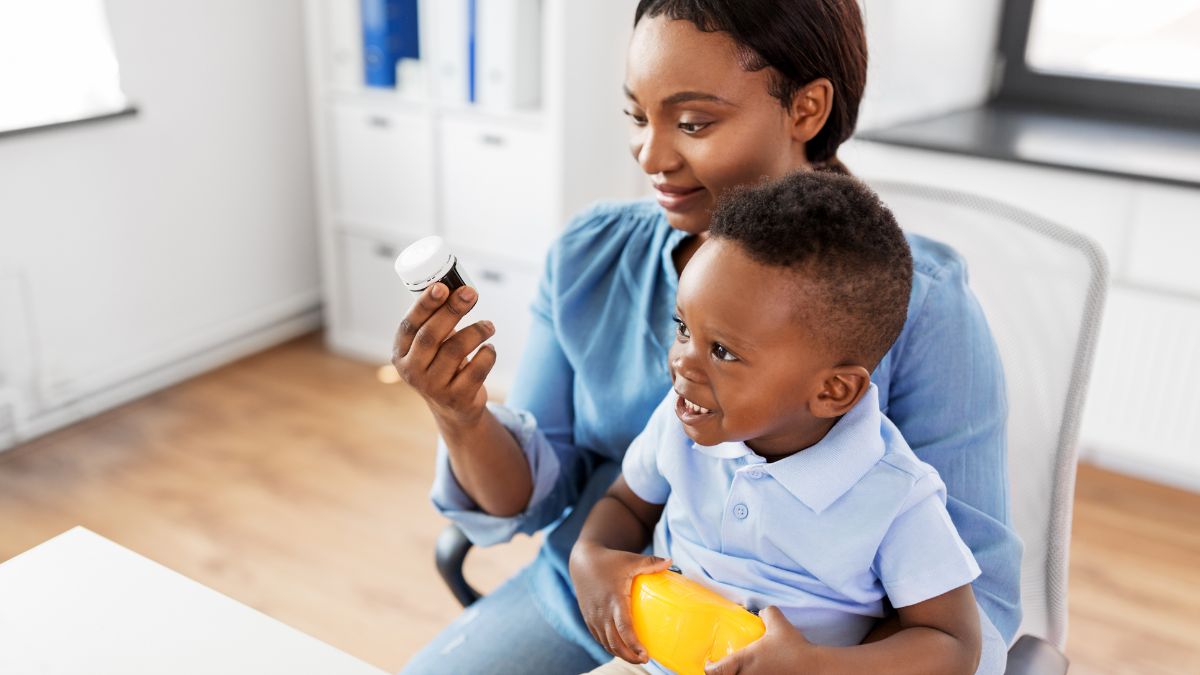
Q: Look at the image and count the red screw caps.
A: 0